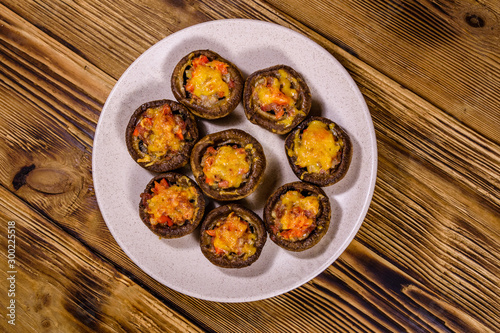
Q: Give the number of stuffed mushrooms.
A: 8